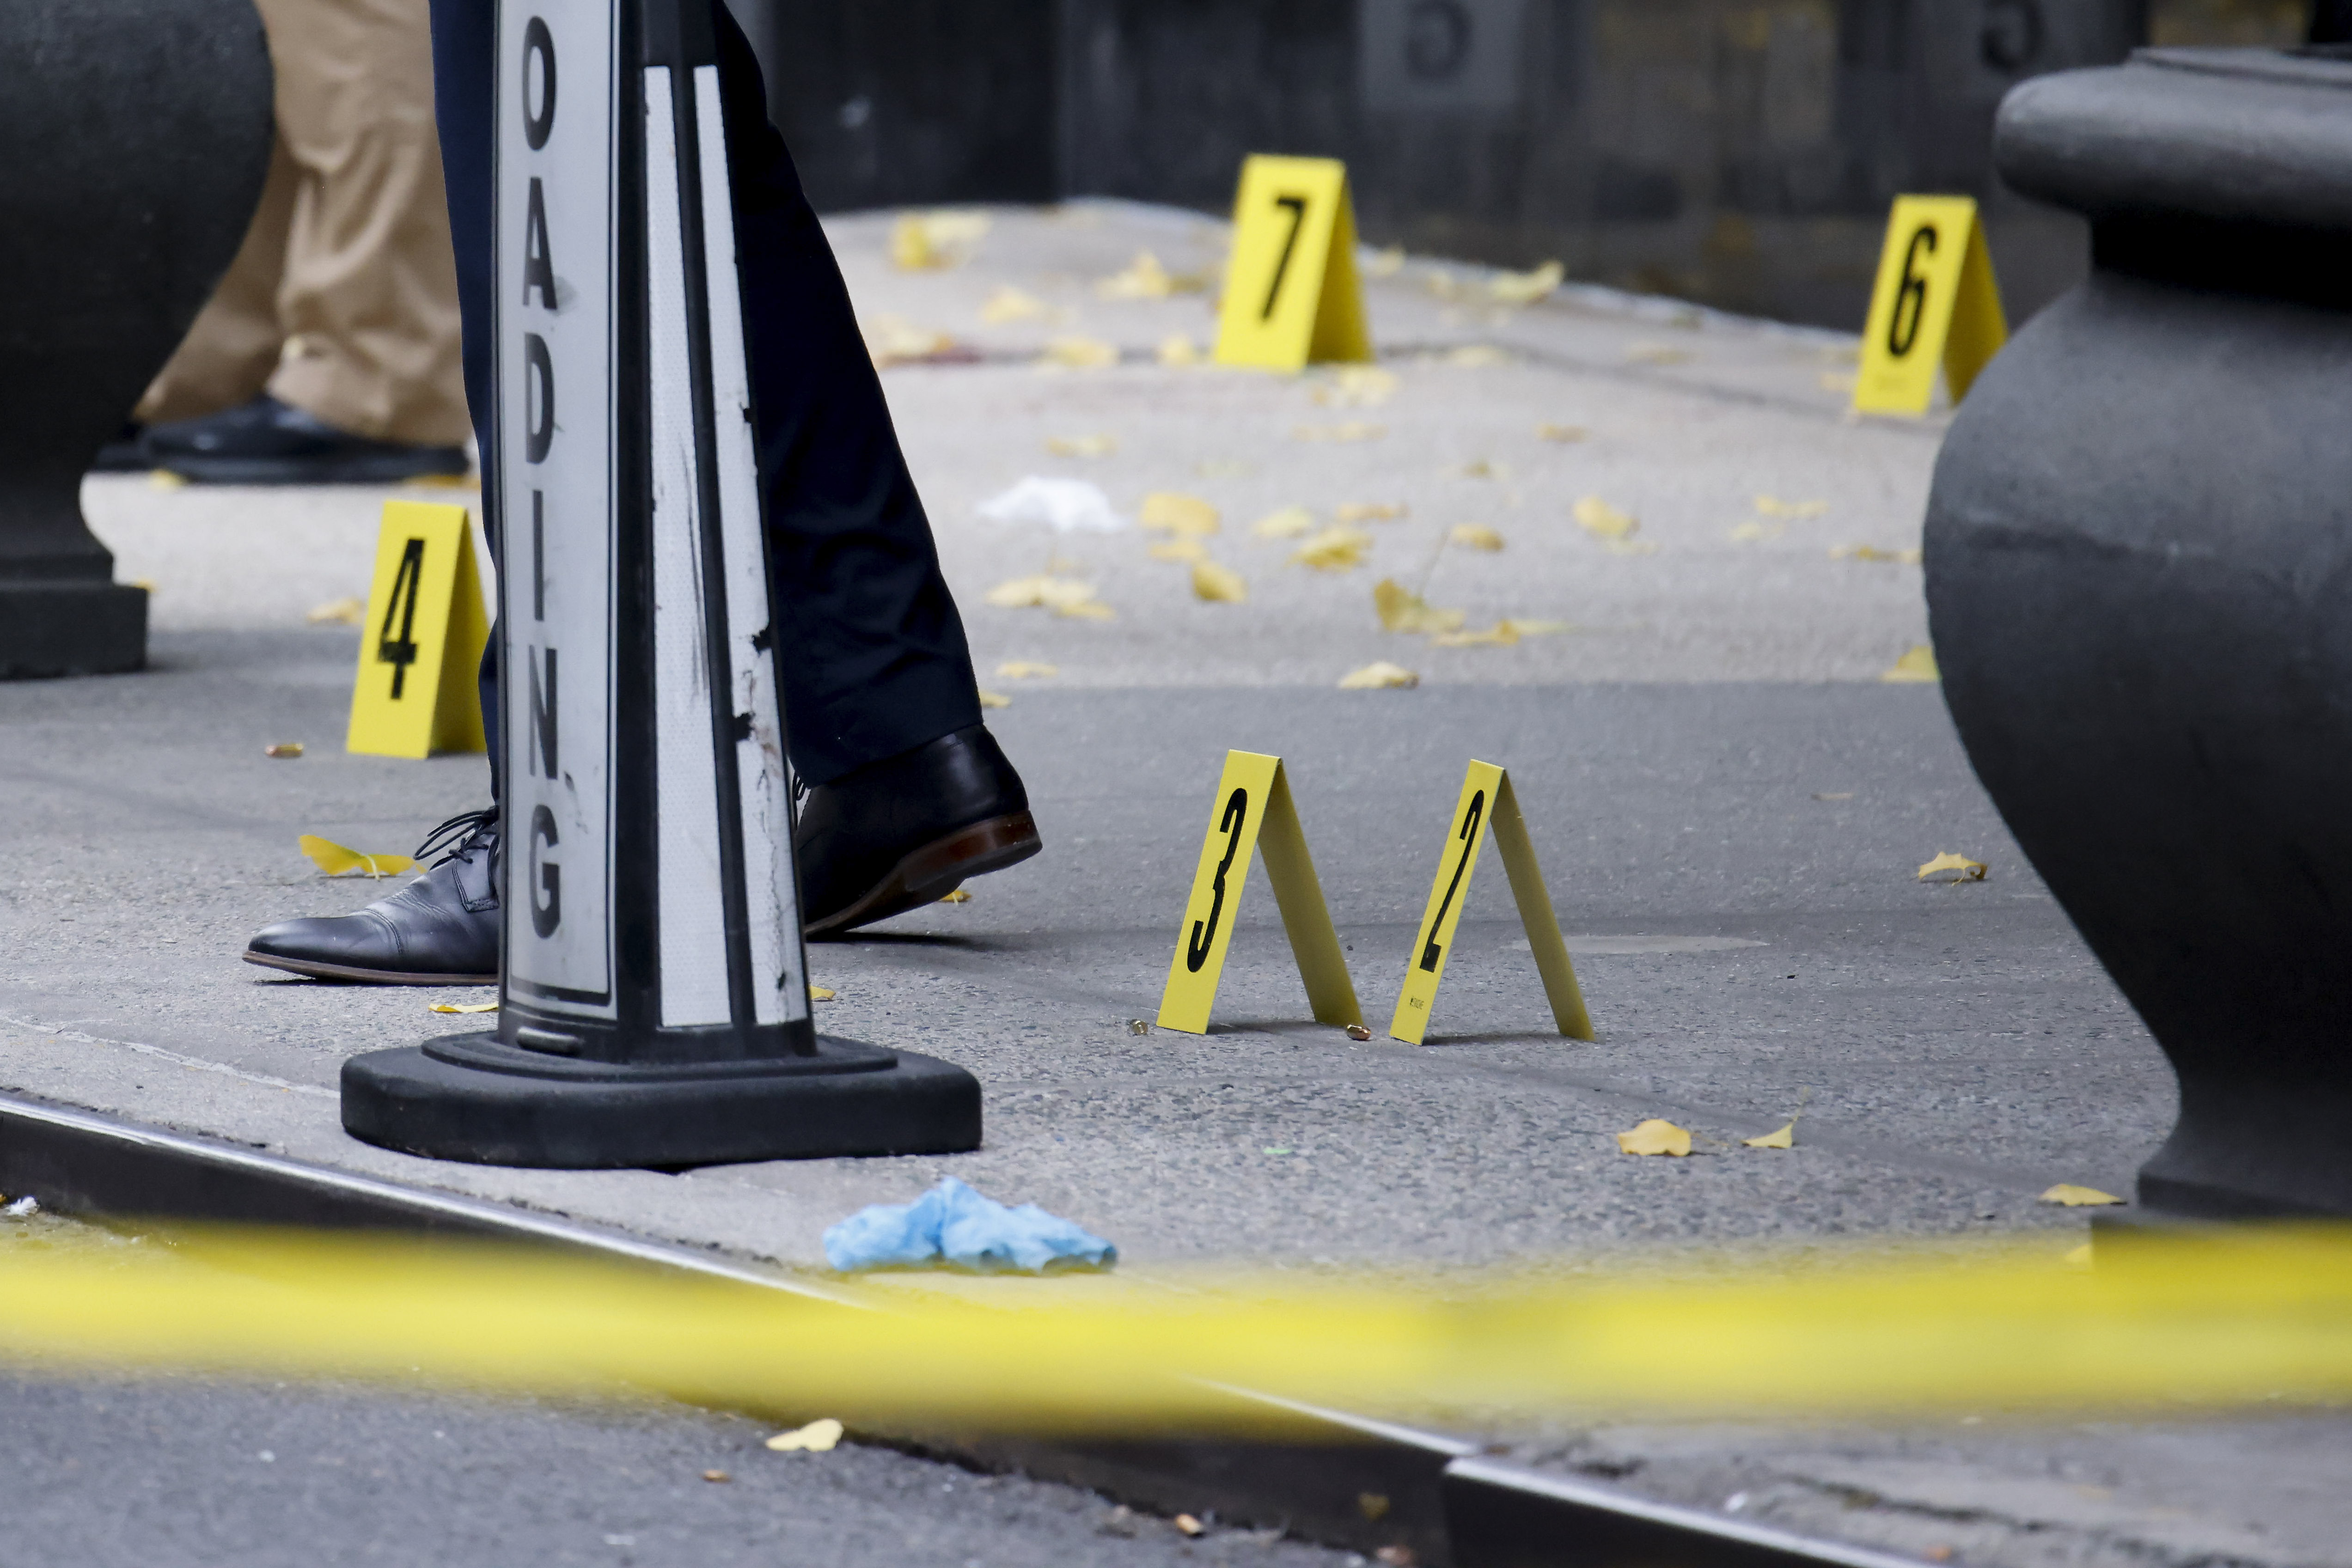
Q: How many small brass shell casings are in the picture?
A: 3